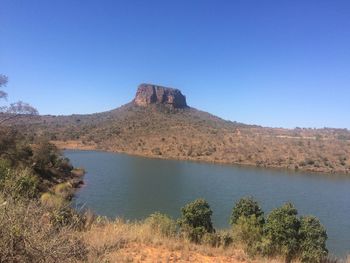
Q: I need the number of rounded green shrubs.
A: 4